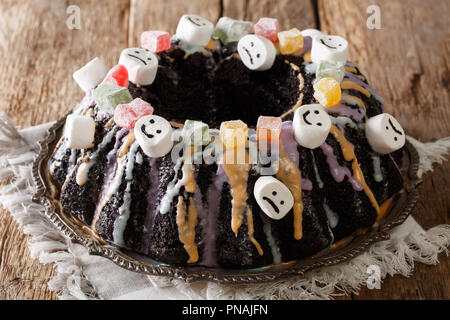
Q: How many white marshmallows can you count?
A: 11